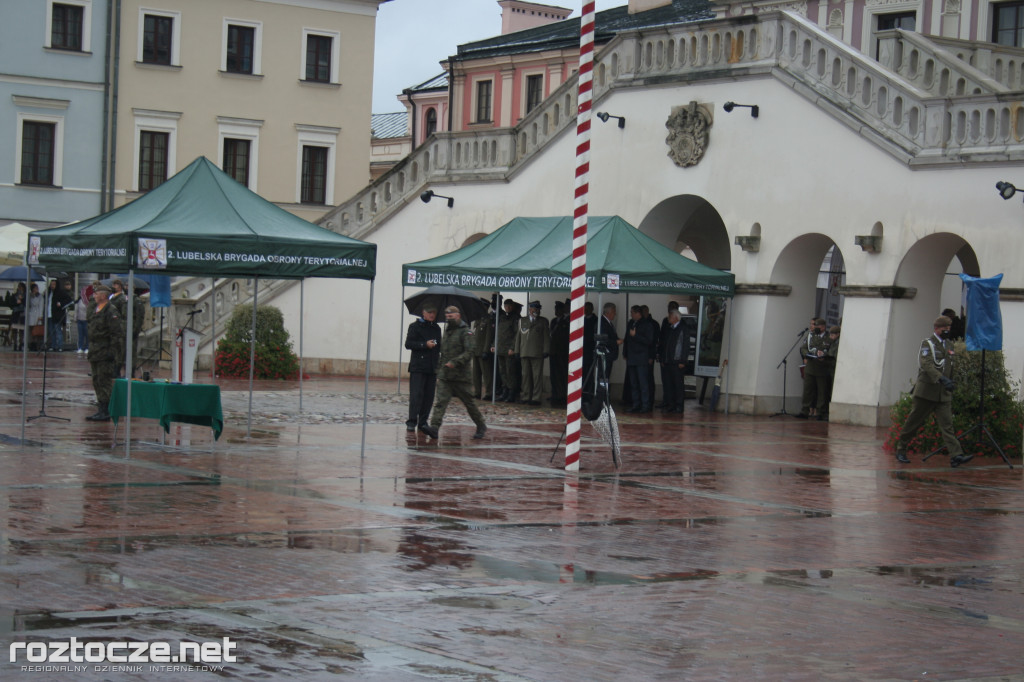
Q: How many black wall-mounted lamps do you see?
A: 4